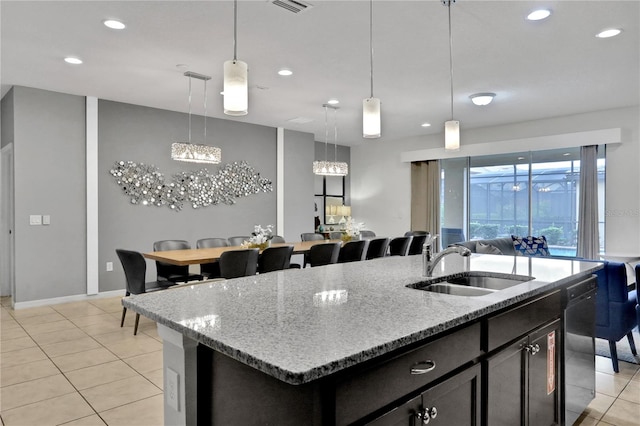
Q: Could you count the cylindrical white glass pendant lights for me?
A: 3